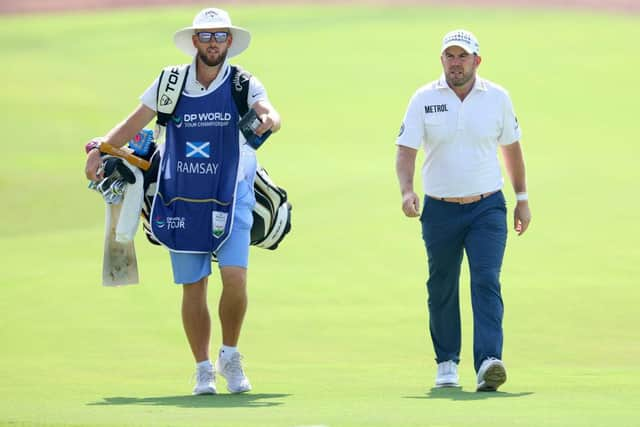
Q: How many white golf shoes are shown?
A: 4